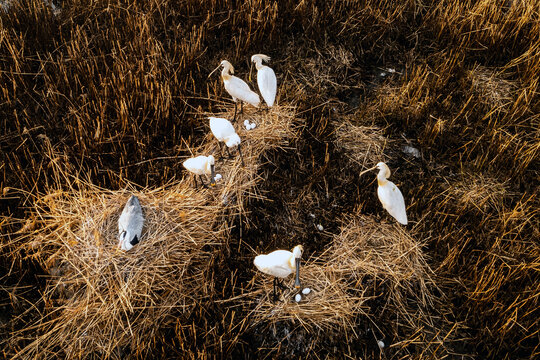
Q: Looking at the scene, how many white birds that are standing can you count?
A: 6